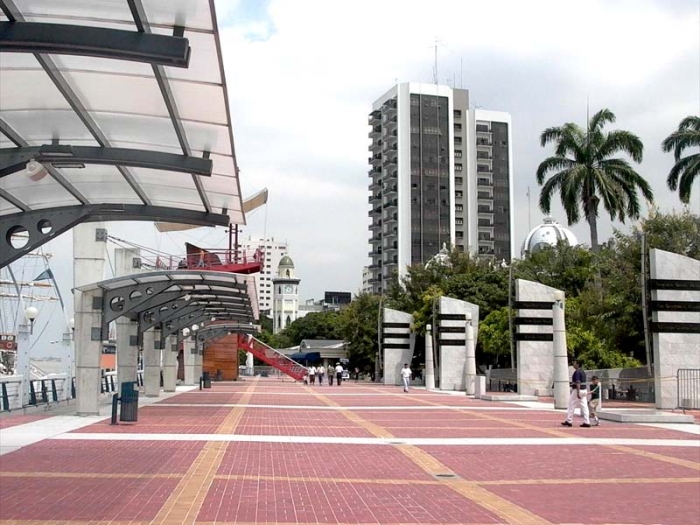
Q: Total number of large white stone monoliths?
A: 4